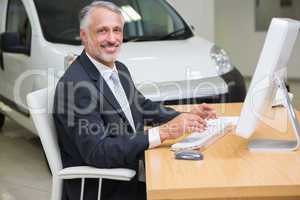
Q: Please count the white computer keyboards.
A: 1